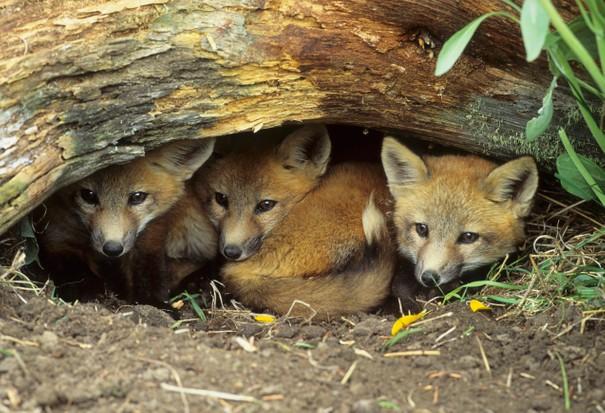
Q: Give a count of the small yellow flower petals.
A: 3